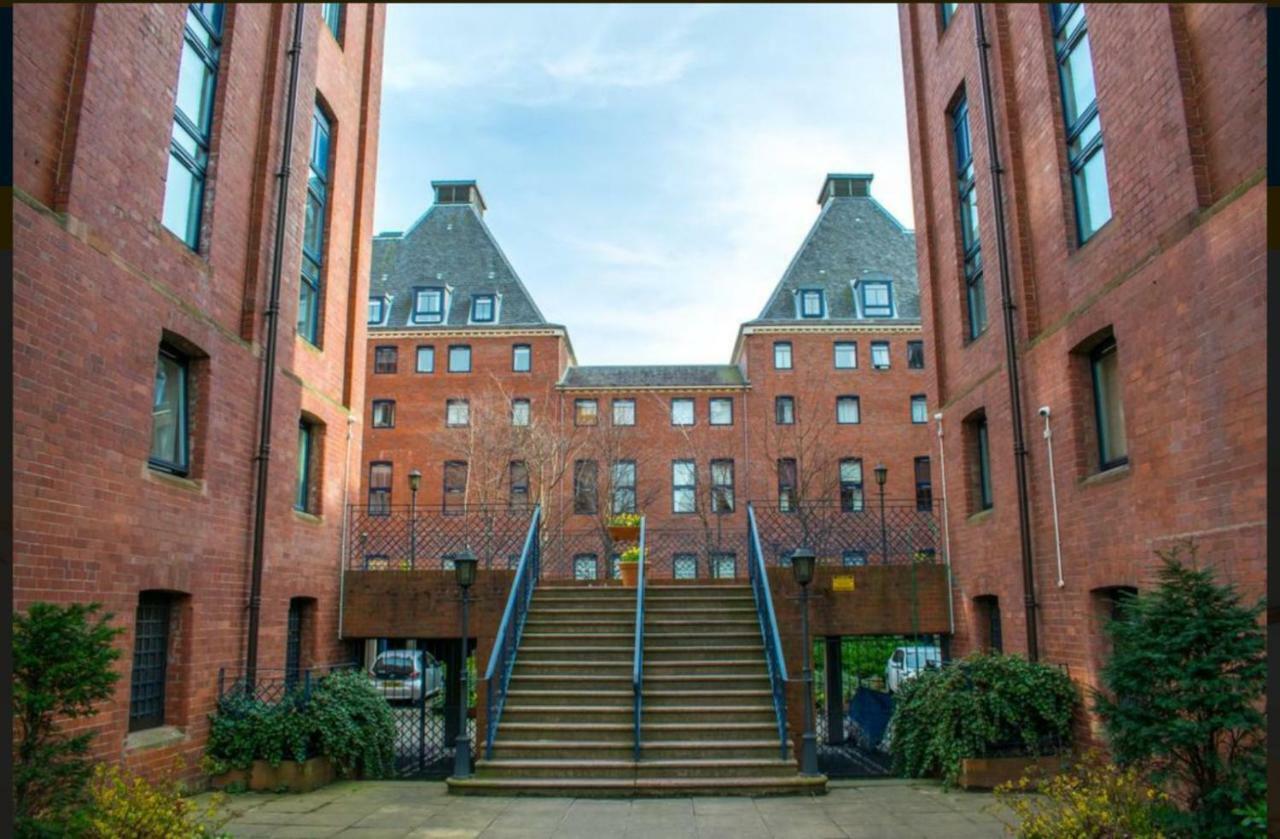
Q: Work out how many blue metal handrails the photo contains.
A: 3